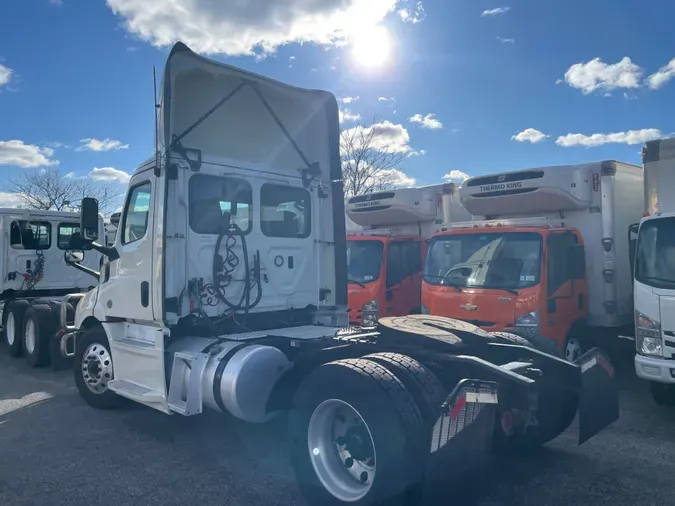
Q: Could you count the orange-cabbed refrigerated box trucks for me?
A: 2